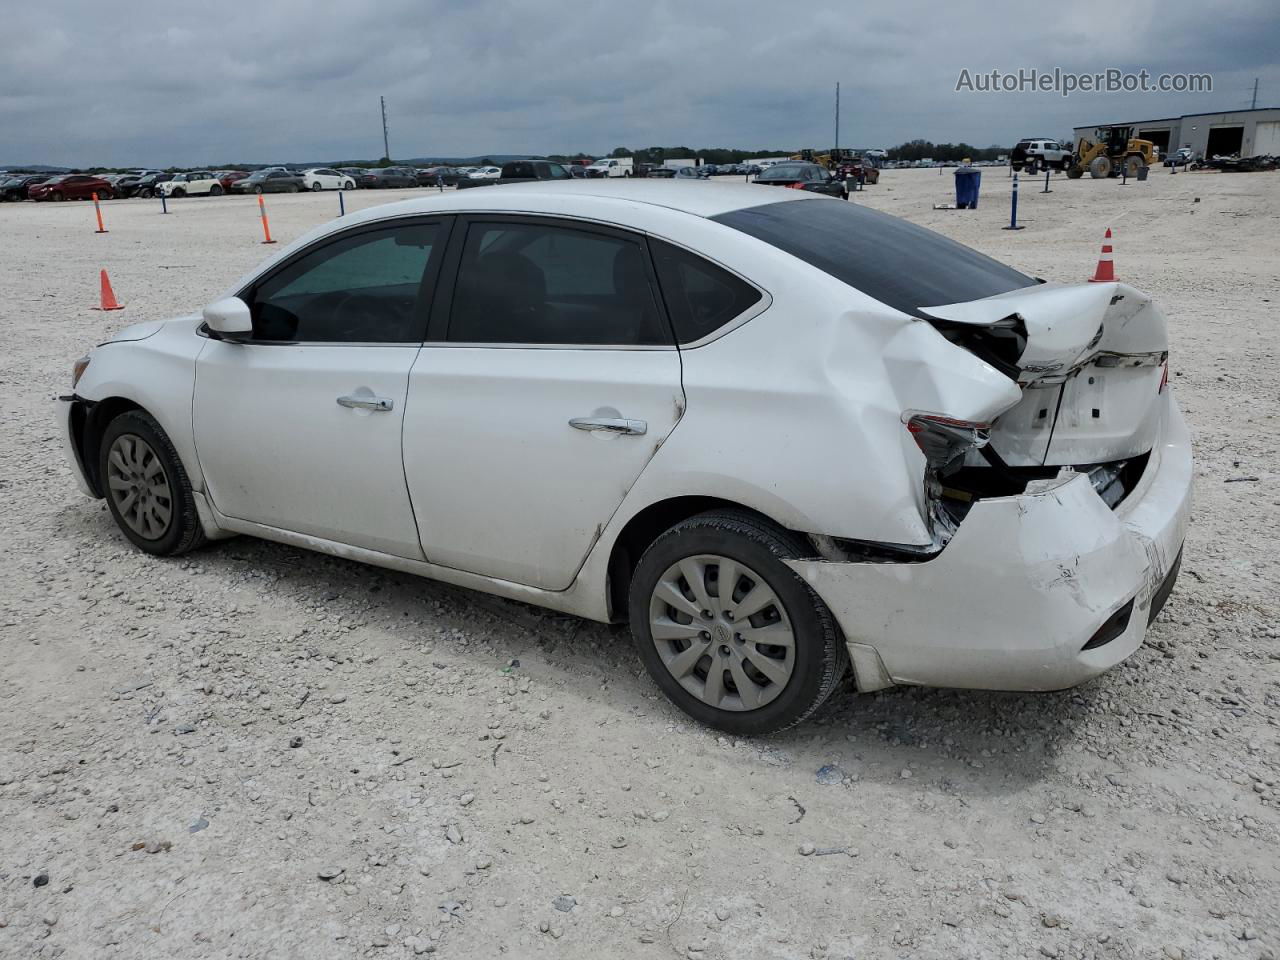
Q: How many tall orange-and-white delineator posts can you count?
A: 2